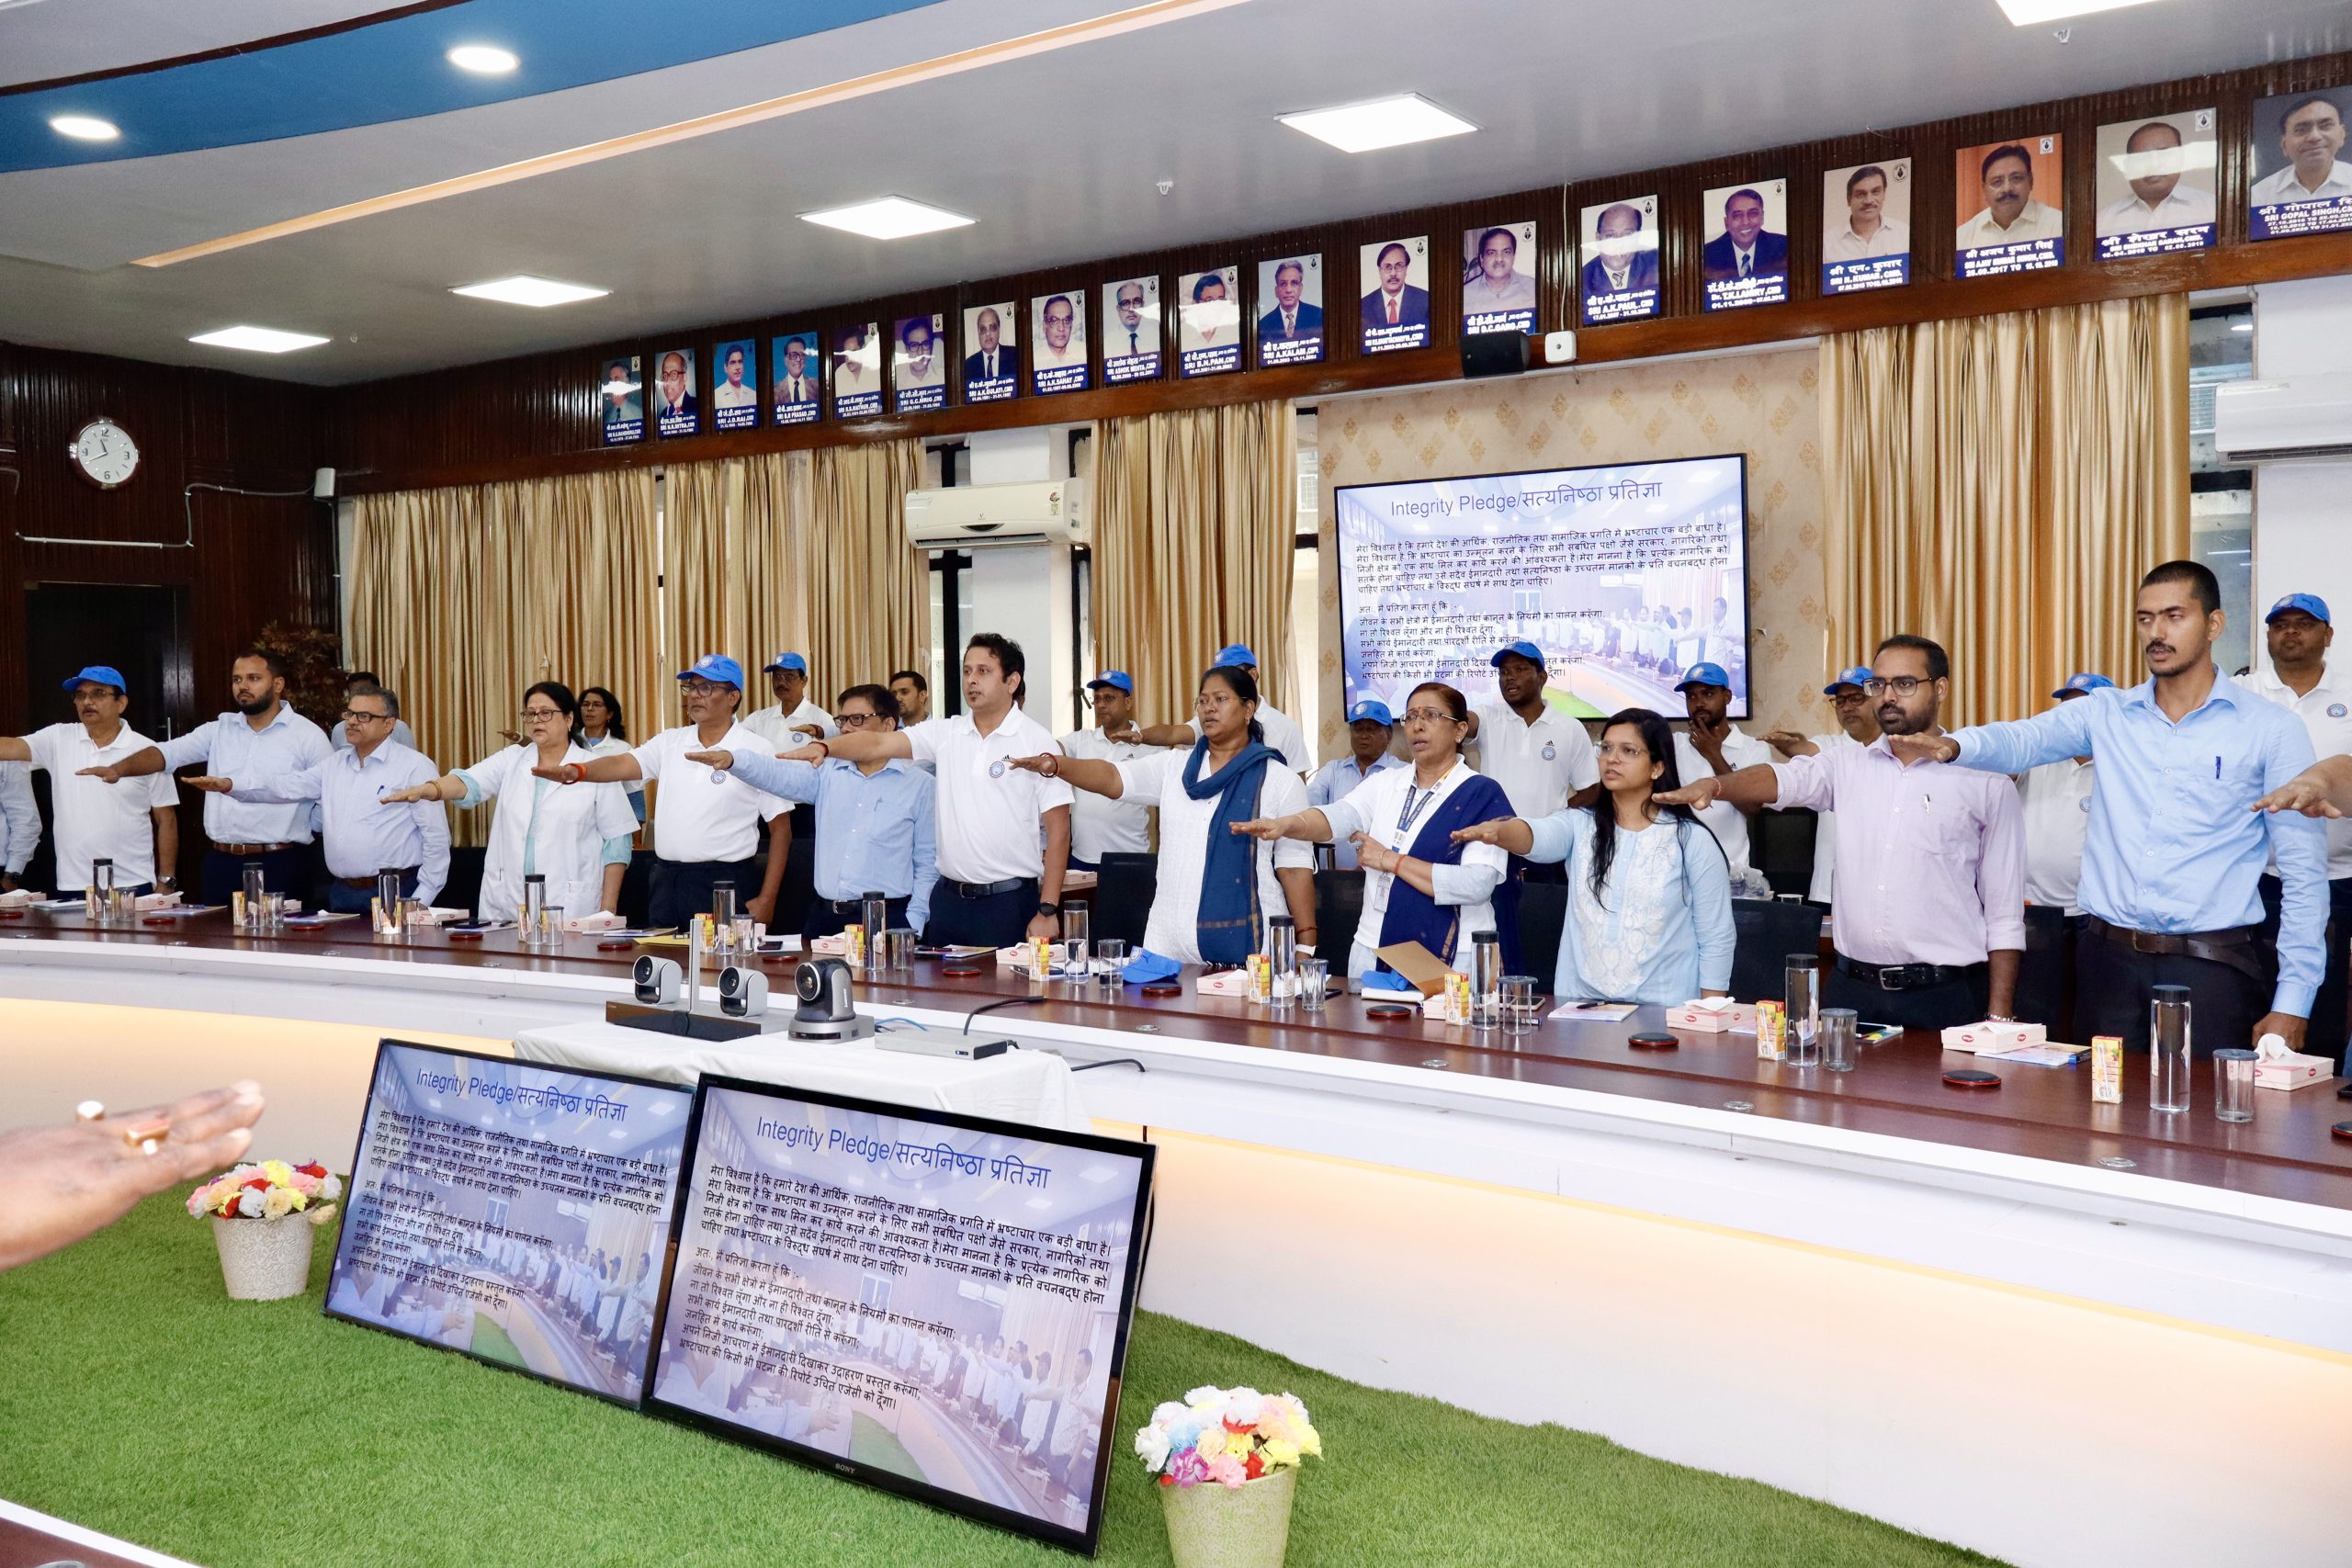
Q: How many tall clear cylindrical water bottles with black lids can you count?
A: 11